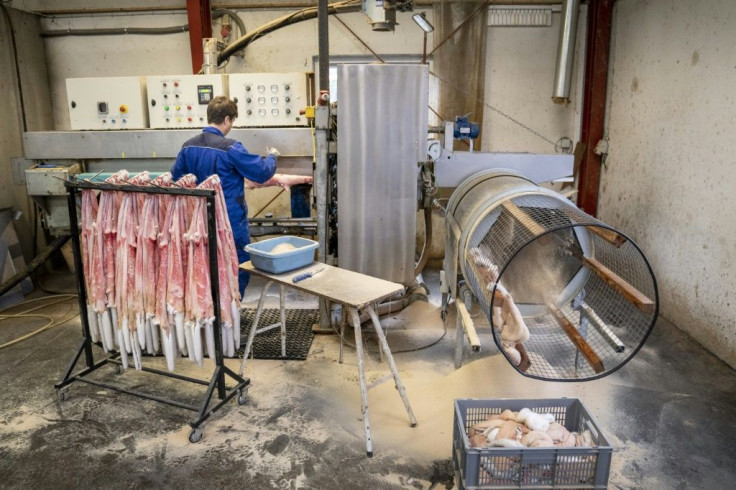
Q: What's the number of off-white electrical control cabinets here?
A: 3